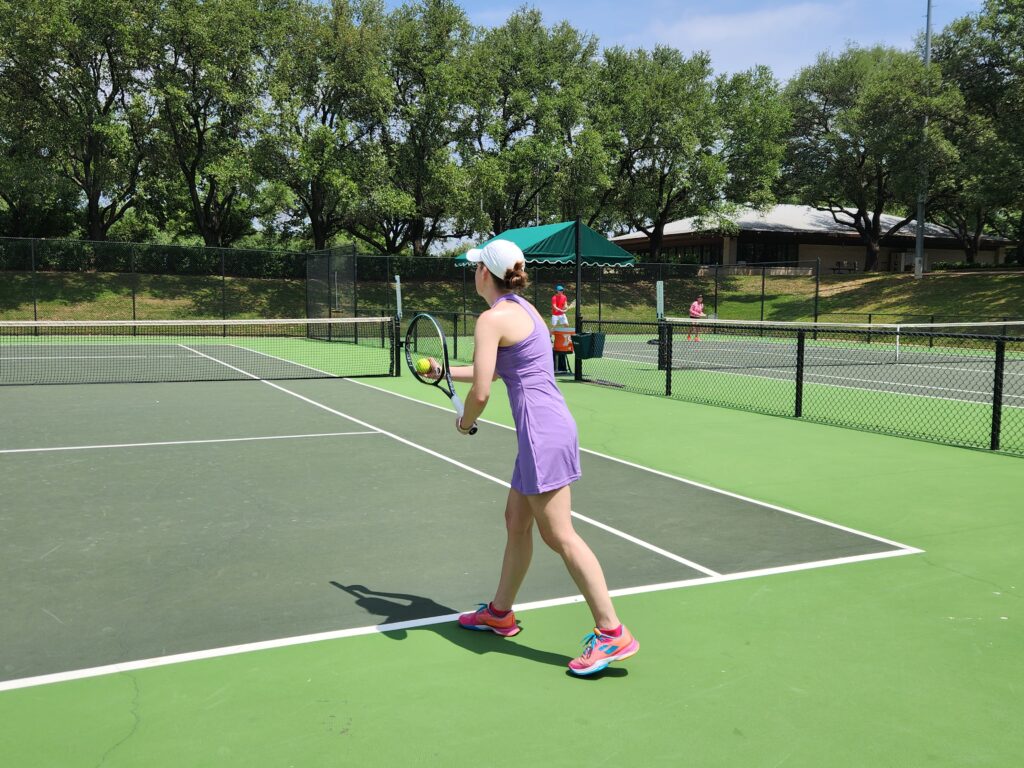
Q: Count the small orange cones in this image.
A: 0